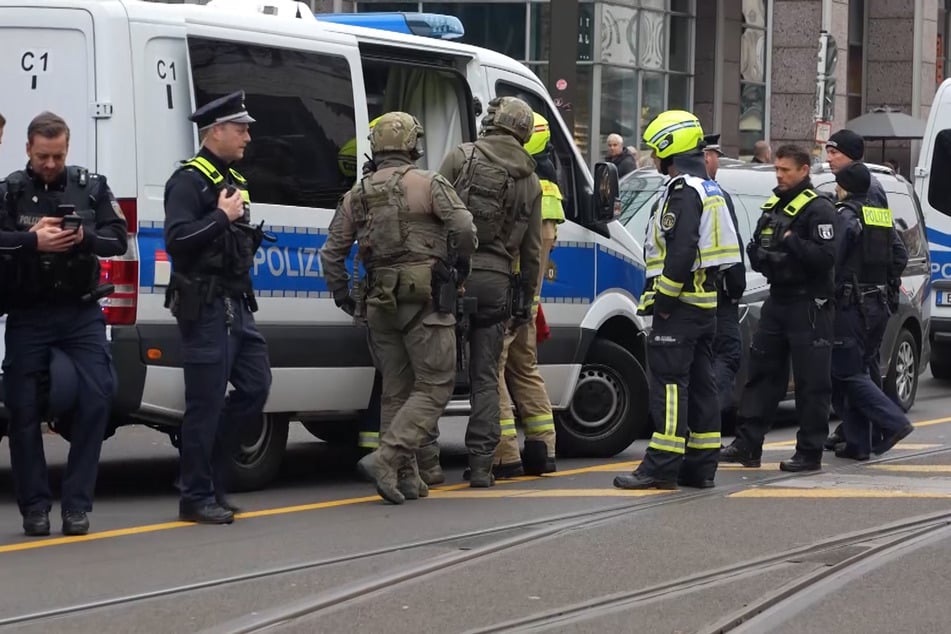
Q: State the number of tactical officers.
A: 2